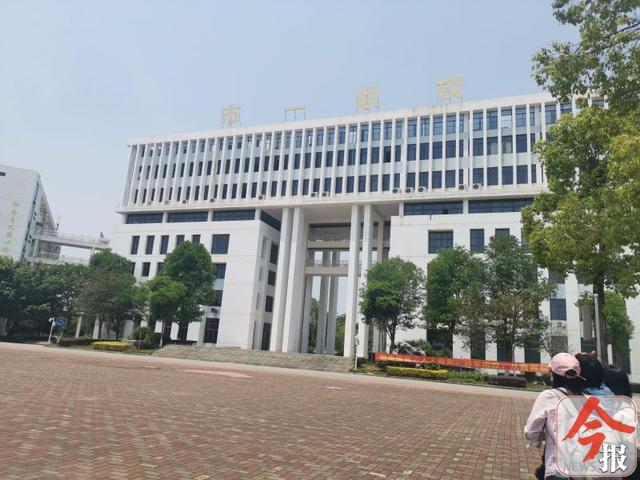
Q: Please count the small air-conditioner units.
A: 12